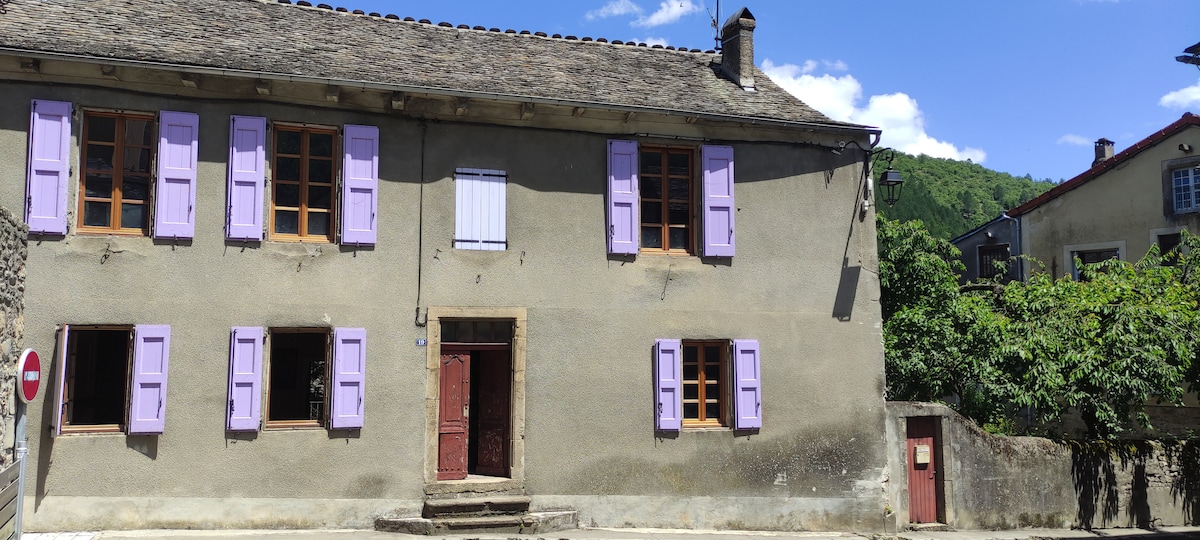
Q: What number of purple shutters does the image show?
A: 12